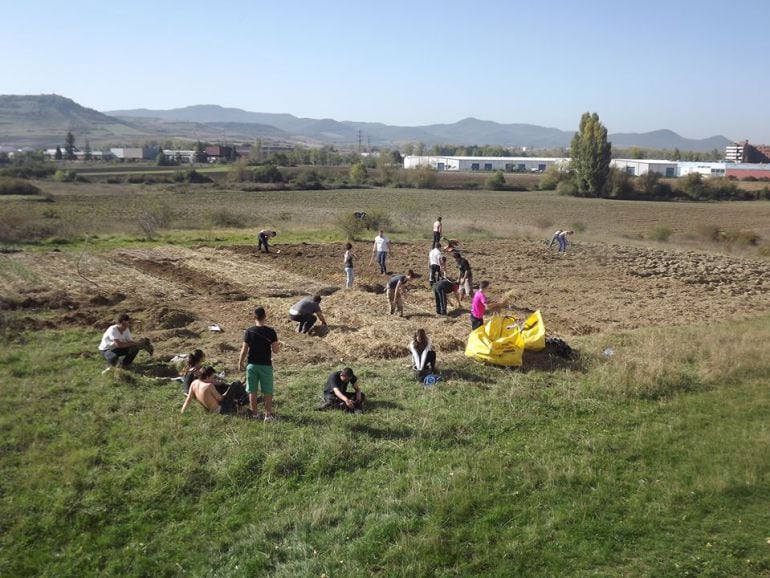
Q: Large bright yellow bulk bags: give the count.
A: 2